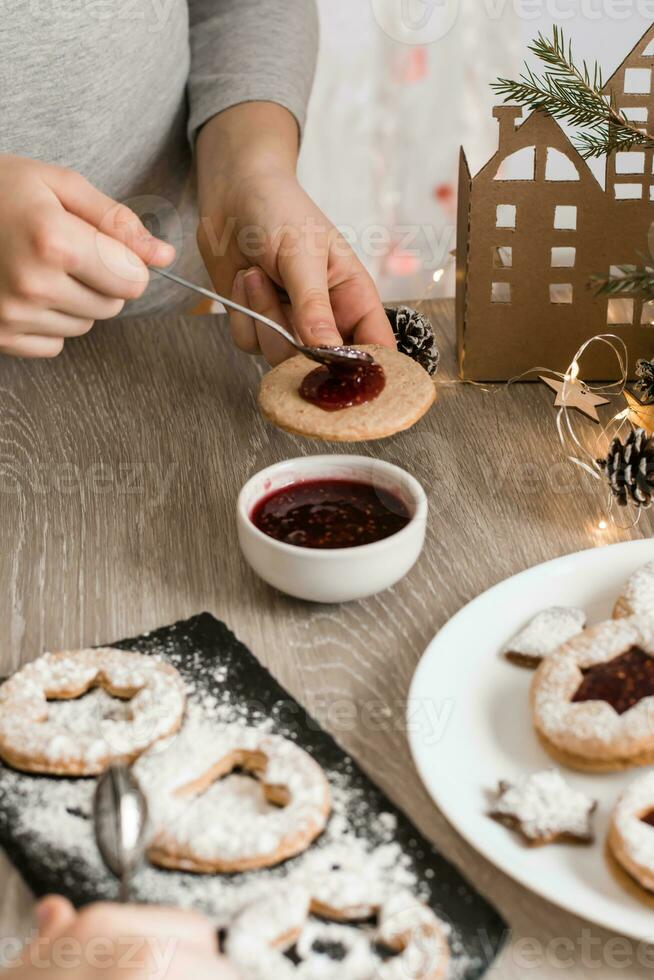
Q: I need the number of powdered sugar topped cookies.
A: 8